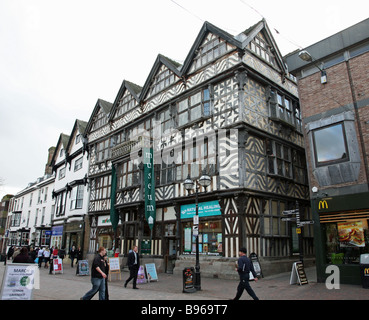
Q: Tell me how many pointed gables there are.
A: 7